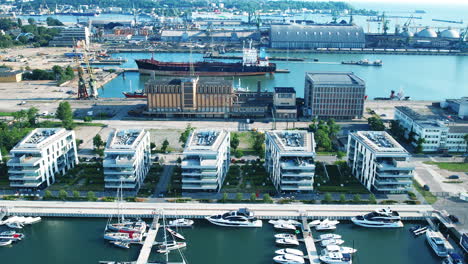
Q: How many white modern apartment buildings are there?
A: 5